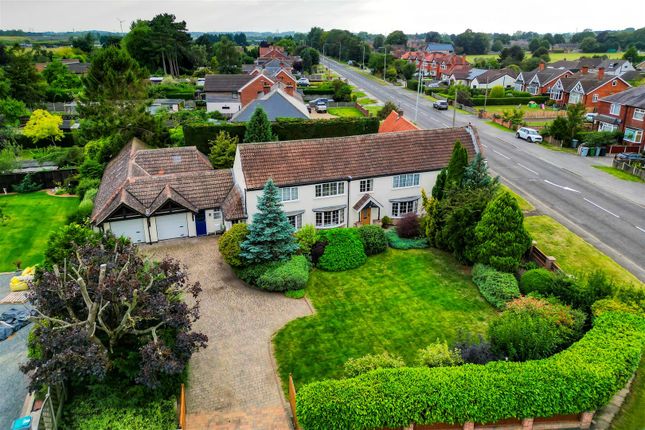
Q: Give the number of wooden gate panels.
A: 2